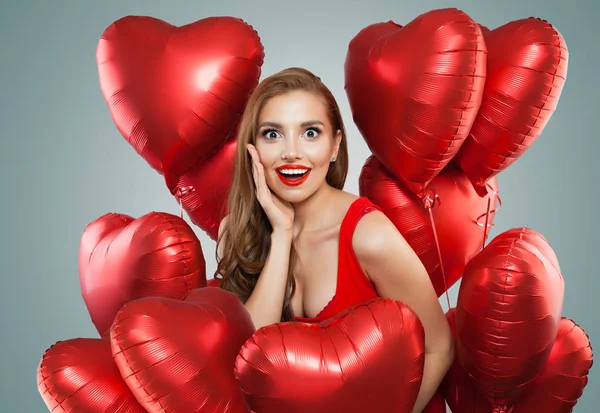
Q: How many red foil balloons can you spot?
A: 11